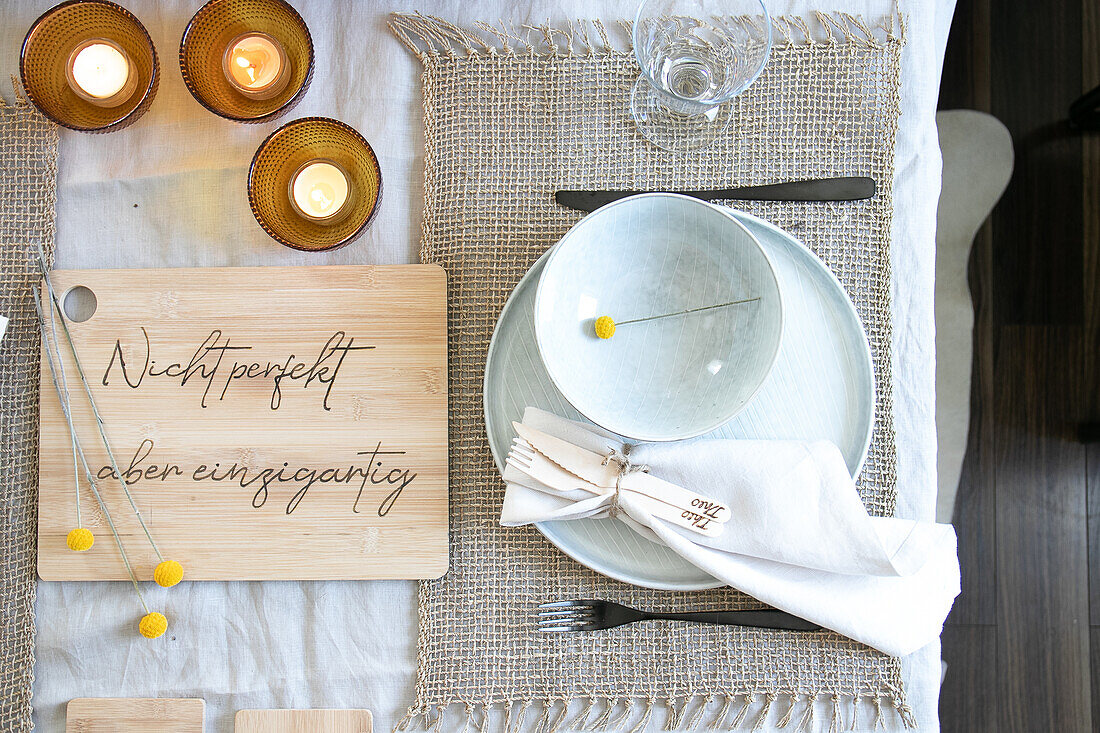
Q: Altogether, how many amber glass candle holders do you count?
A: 3